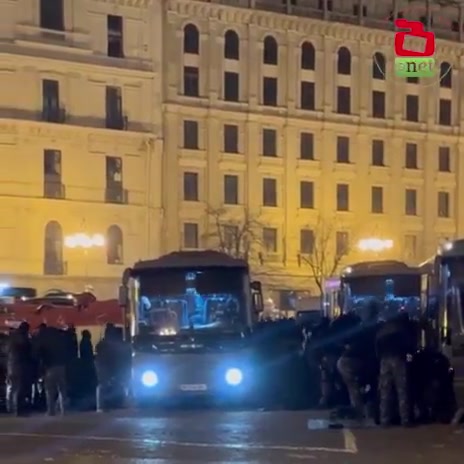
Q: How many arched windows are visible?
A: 9